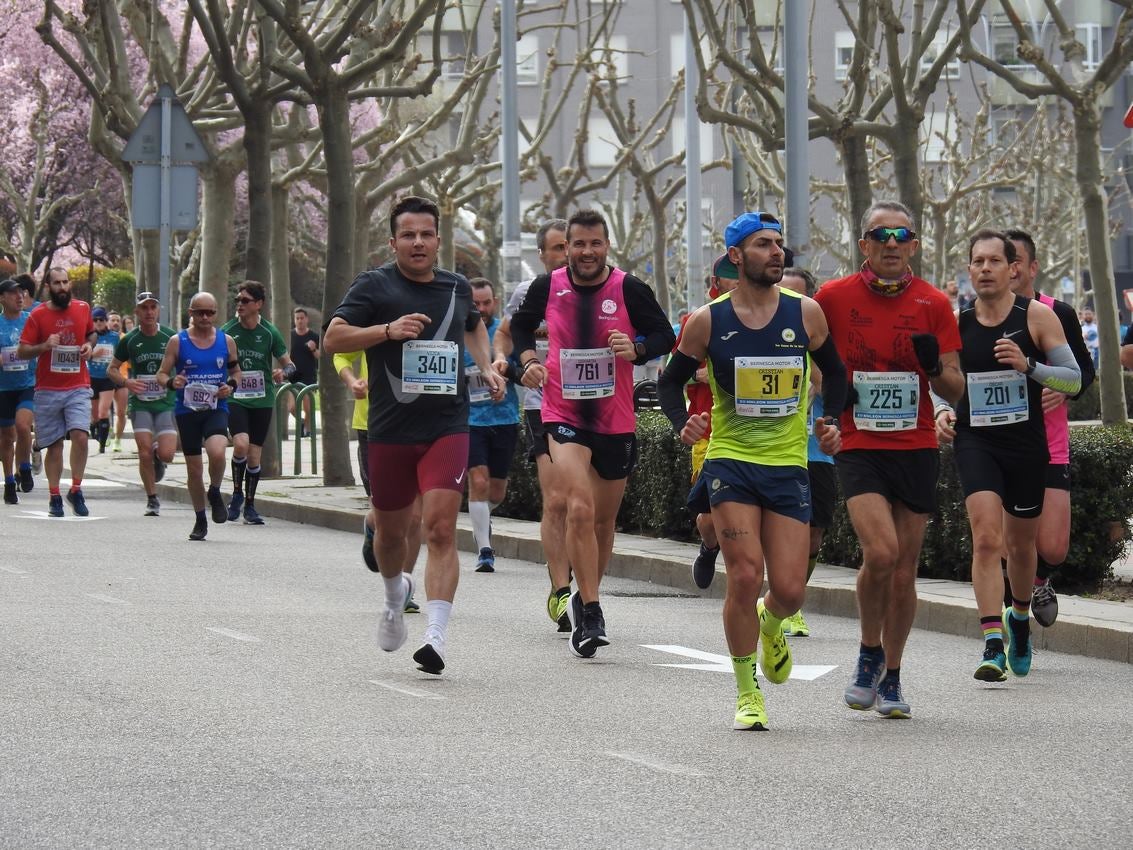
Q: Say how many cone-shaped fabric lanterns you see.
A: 0